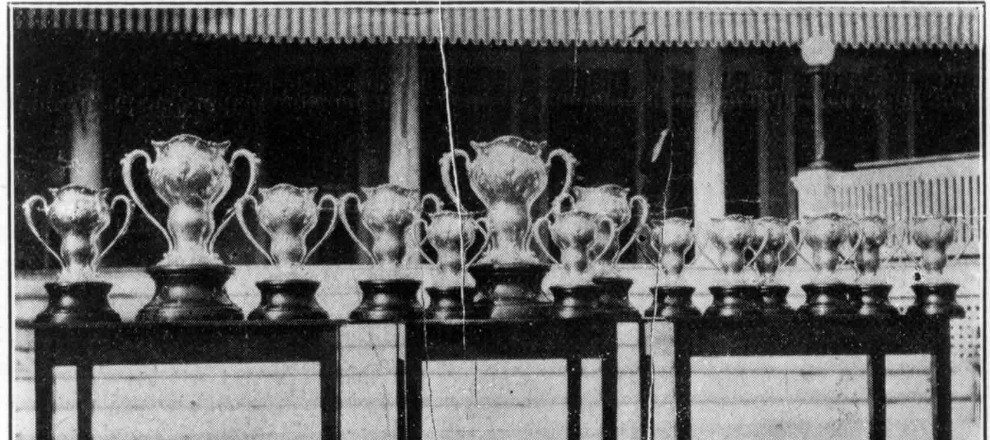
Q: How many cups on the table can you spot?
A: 14